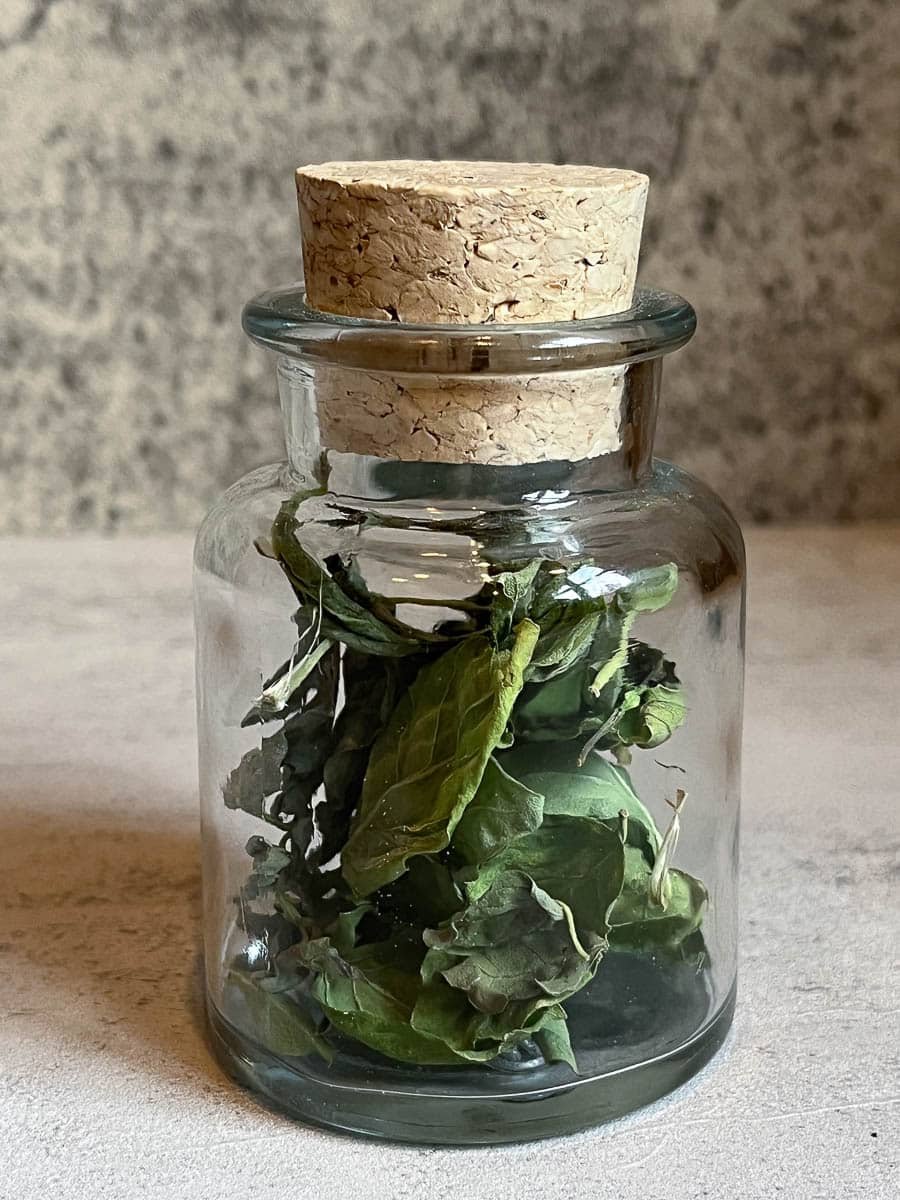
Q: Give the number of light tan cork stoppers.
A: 1